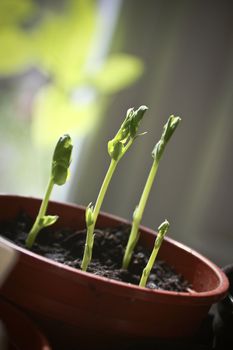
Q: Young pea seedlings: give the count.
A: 4